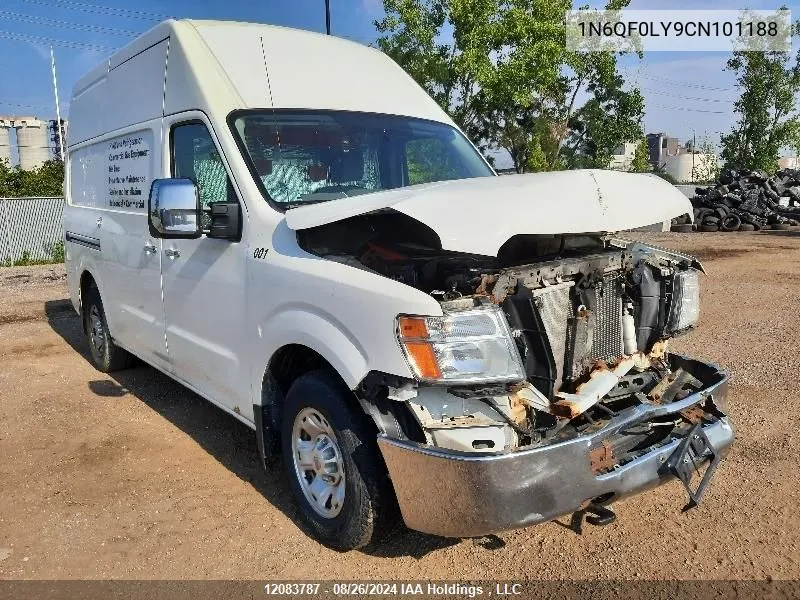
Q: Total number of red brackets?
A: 2